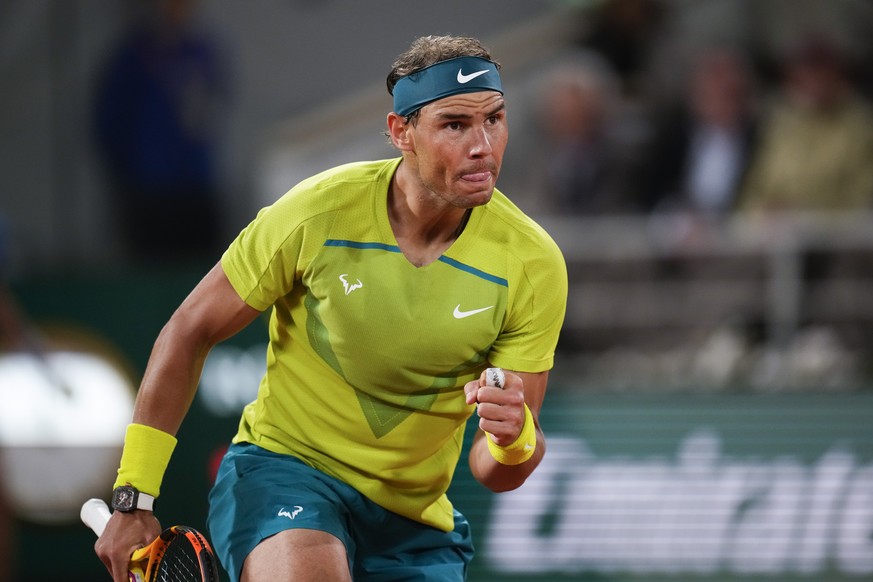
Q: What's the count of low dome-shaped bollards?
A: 0